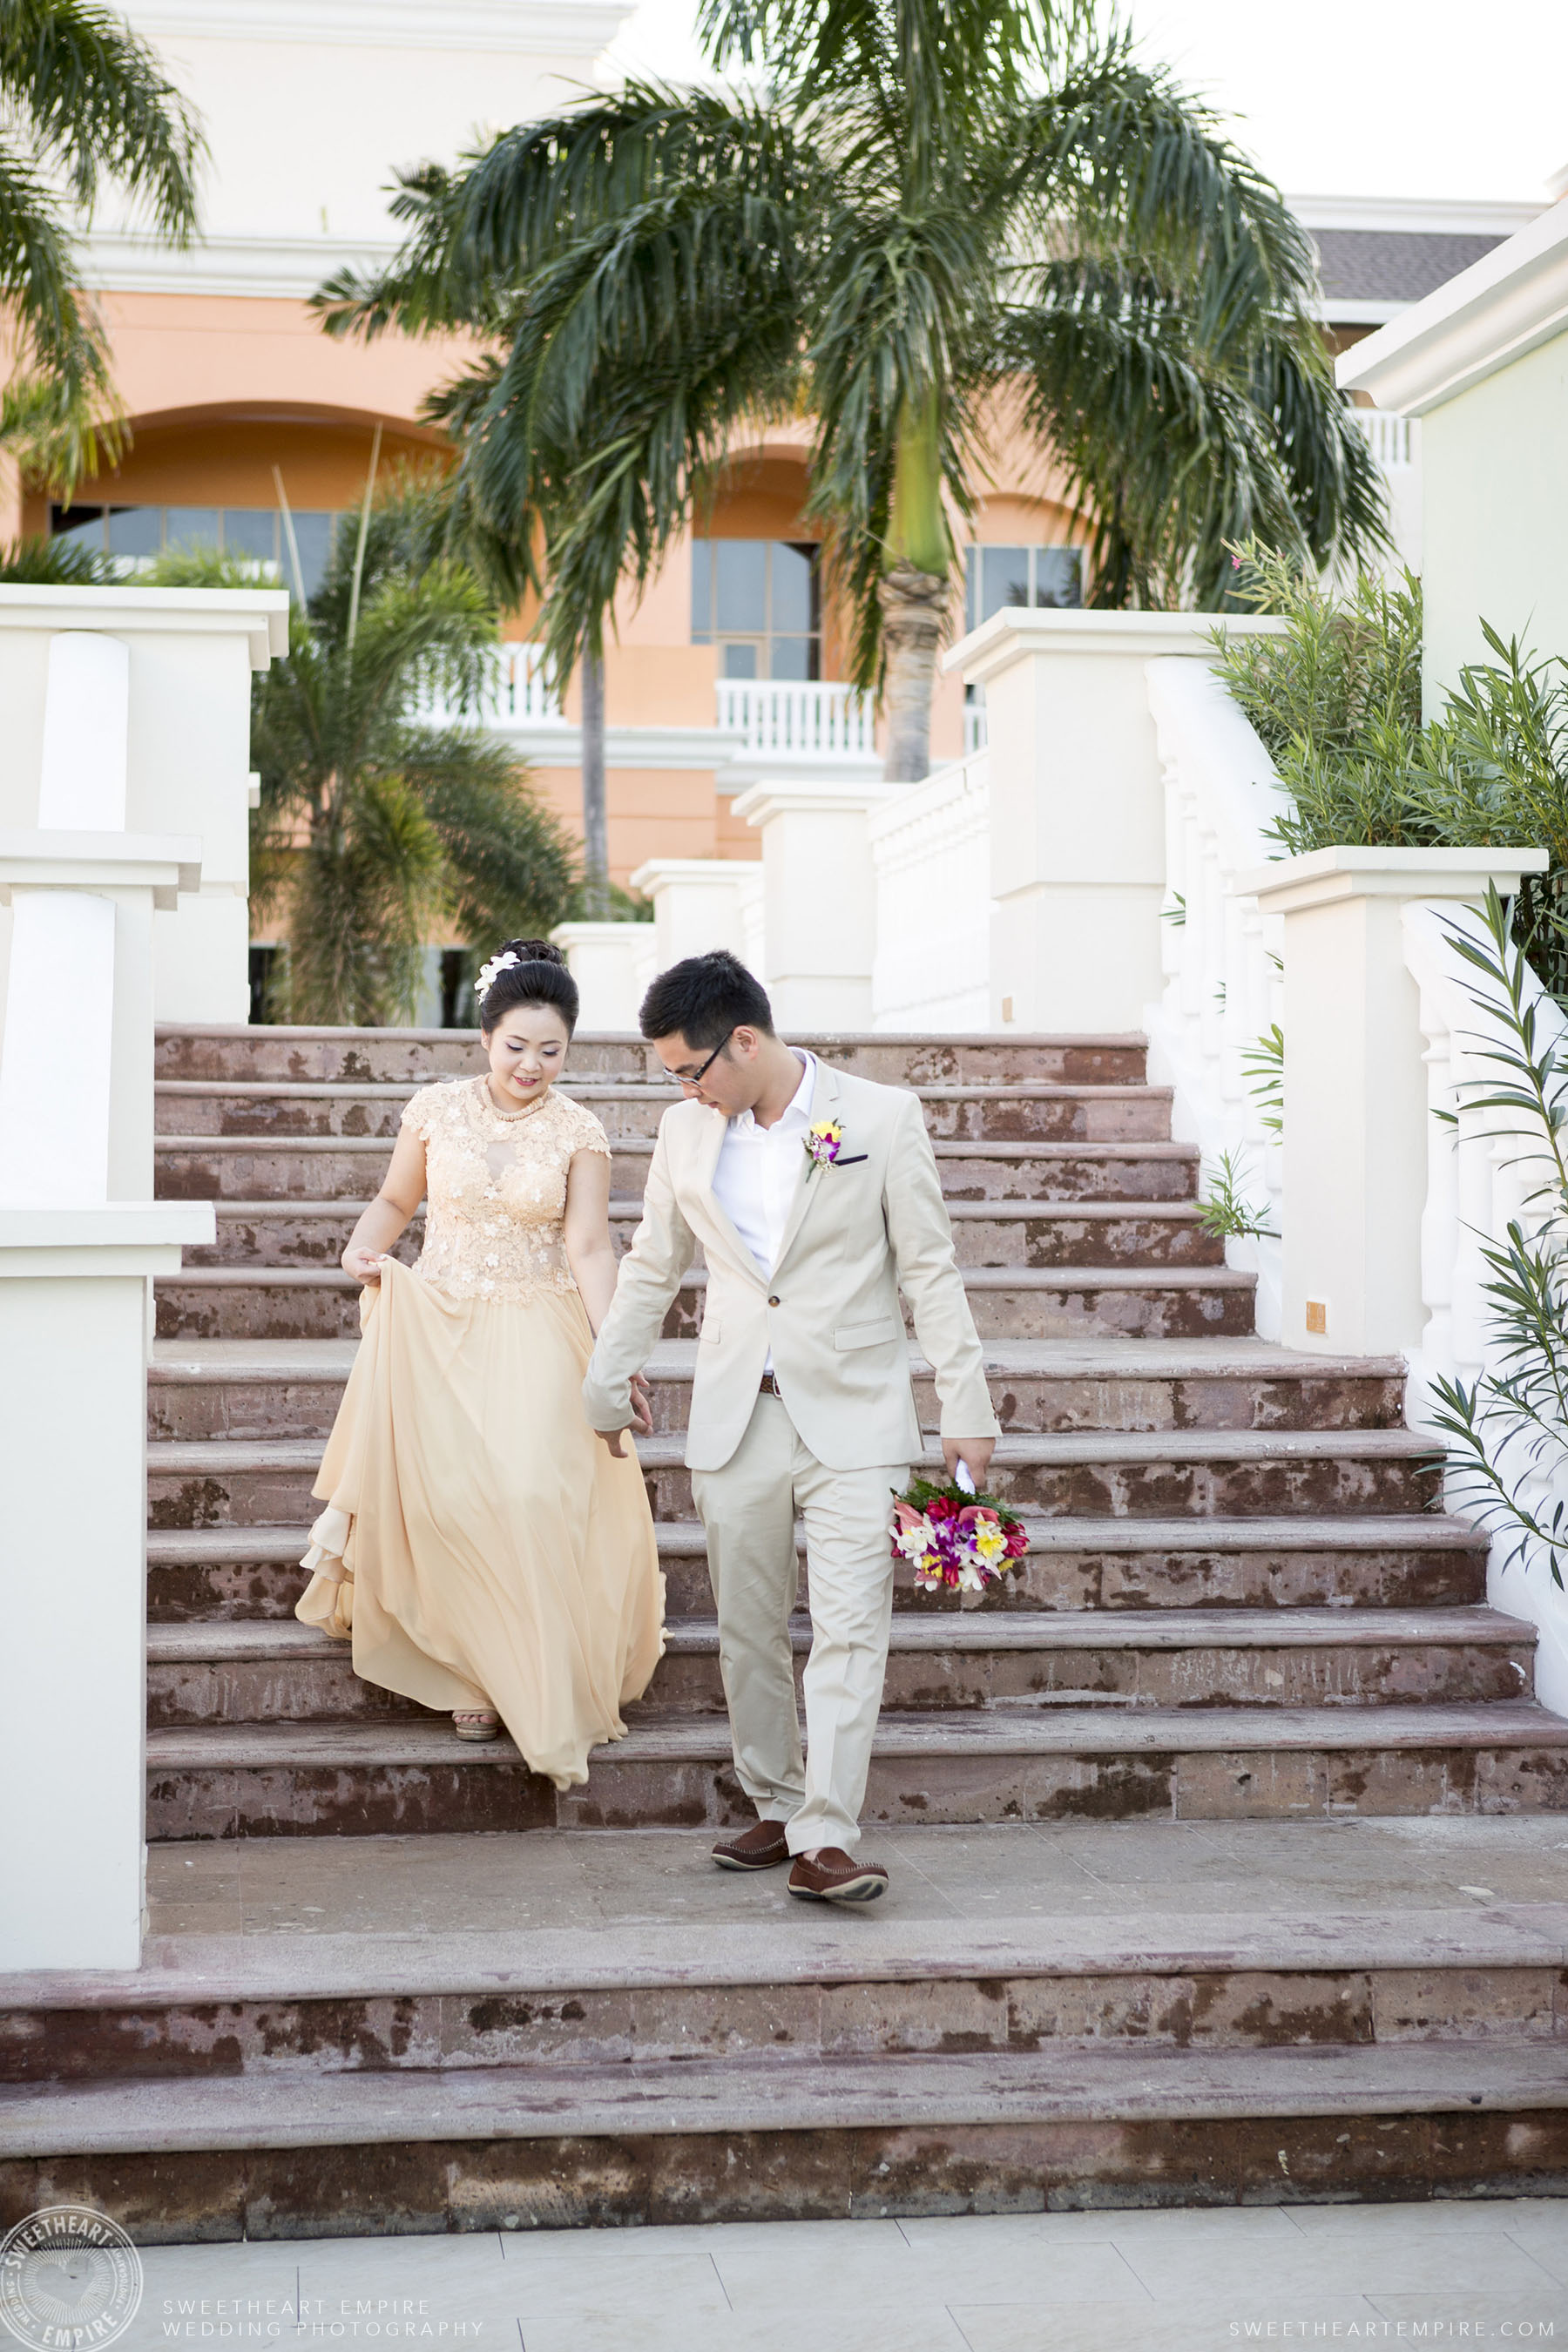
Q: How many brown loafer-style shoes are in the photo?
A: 2